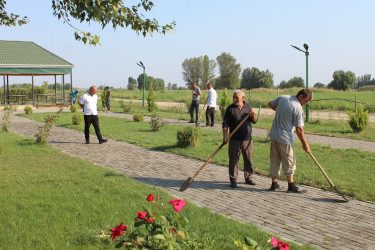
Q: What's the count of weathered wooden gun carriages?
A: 0